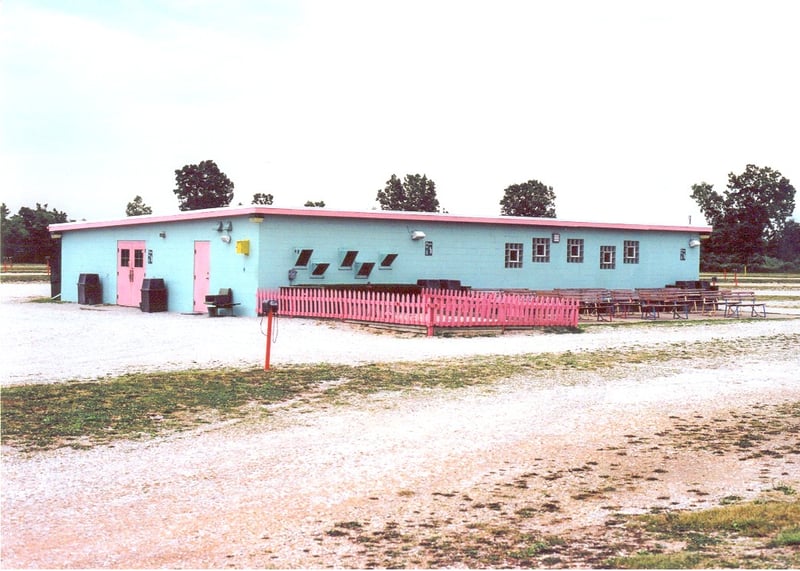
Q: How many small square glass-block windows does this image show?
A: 5